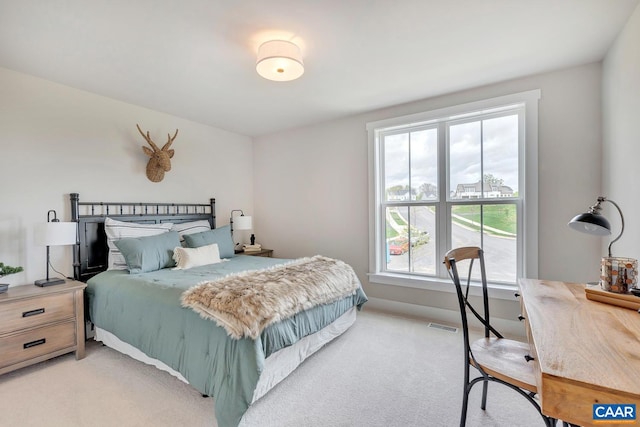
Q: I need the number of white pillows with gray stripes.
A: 2